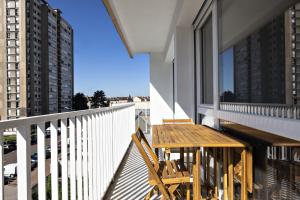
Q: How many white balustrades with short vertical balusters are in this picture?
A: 1